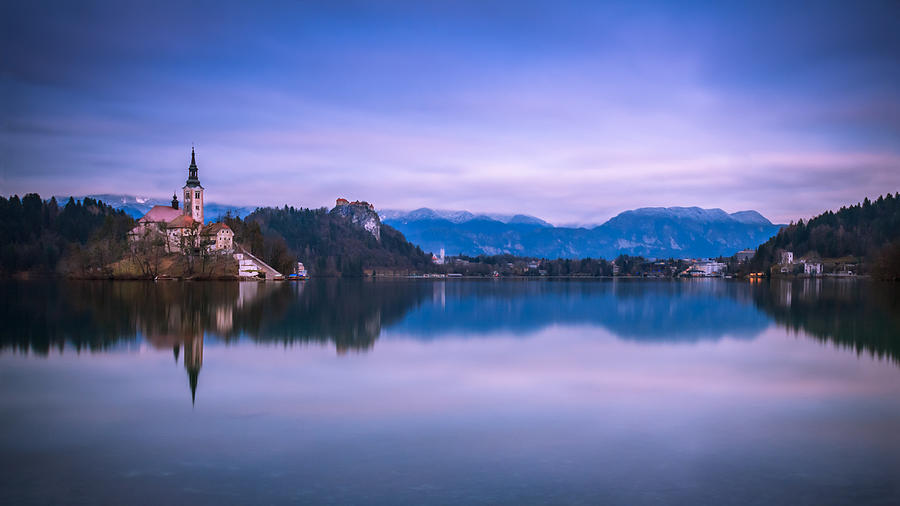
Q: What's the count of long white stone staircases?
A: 1